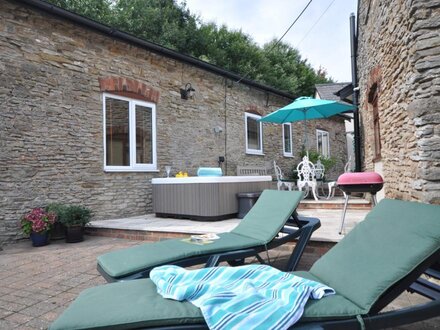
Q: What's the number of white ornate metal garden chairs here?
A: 4